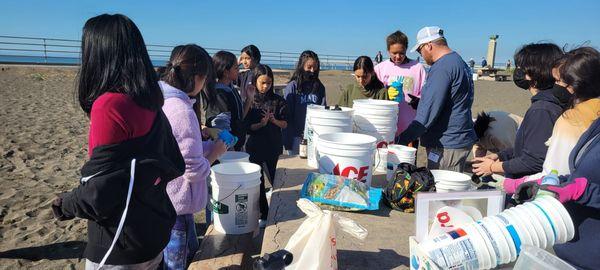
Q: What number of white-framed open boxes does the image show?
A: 1